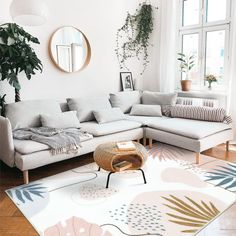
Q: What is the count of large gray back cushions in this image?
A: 4